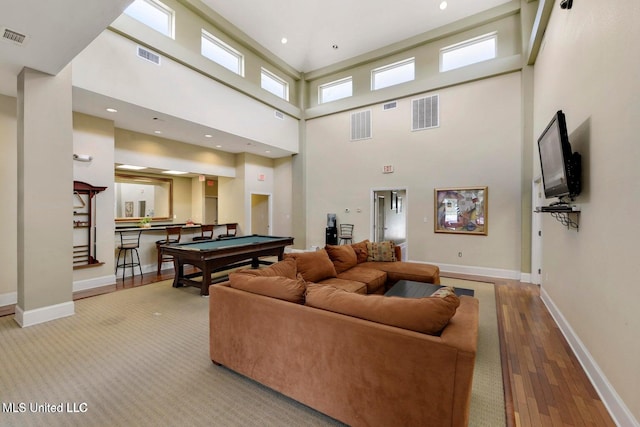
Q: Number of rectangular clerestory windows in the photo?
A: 6